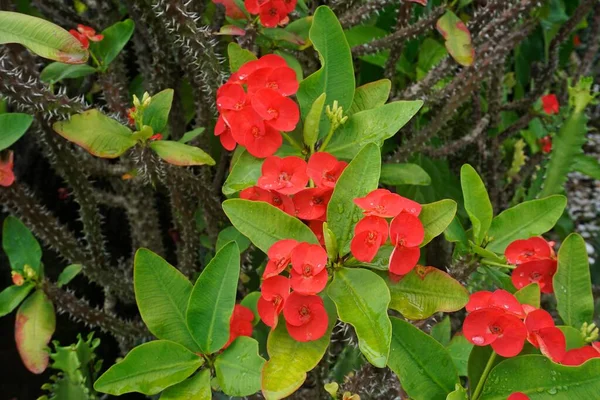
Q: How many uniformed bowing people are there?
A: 0